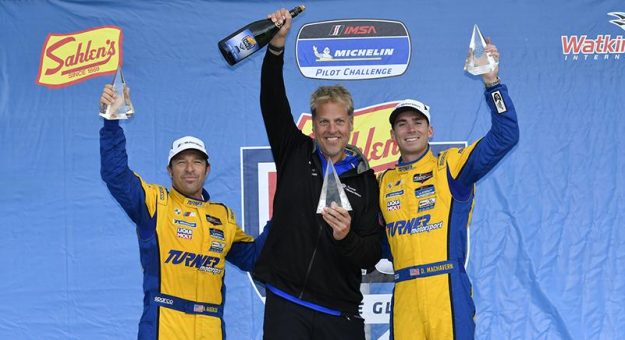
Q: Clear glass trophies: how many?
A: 3